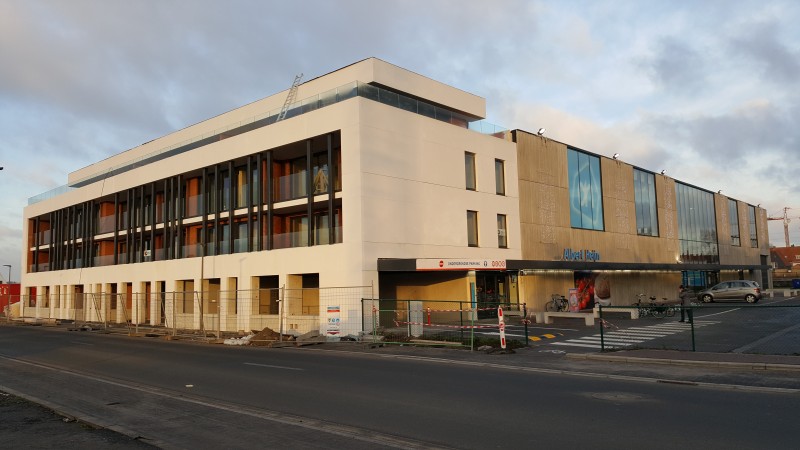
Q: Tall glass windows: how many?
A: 5